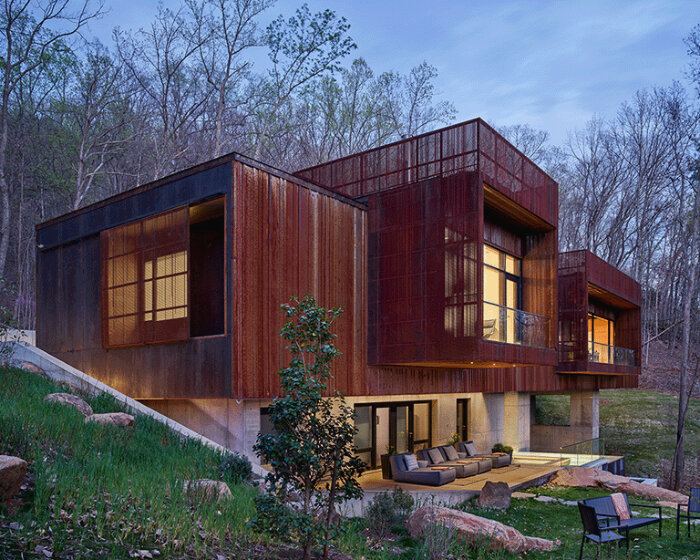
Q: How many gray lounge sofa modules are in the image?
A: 4